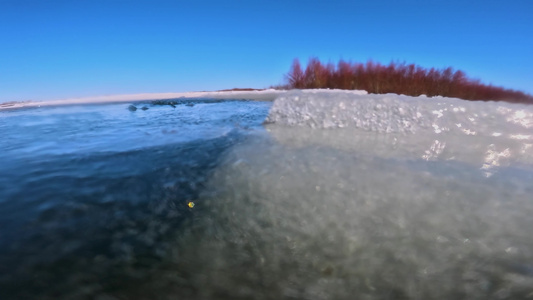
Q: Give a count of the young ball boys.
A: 0